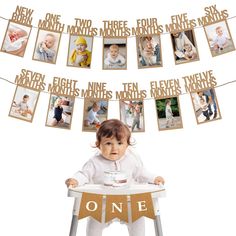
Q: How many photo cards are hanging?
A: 13